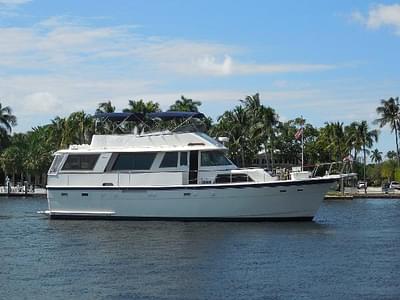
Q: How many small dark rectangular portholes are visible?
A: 5